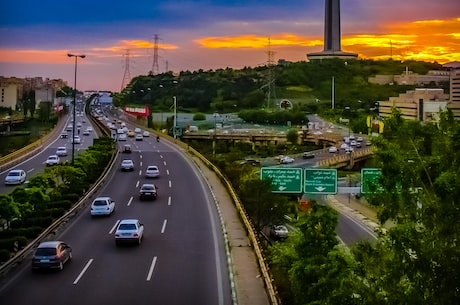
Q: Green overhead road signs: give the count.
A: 3